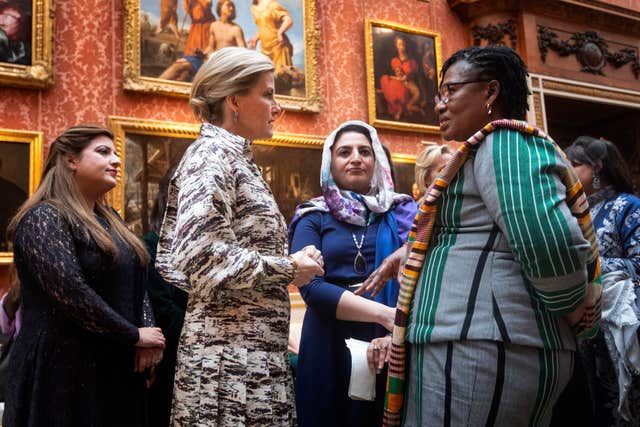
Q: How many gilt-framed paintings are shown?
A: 6